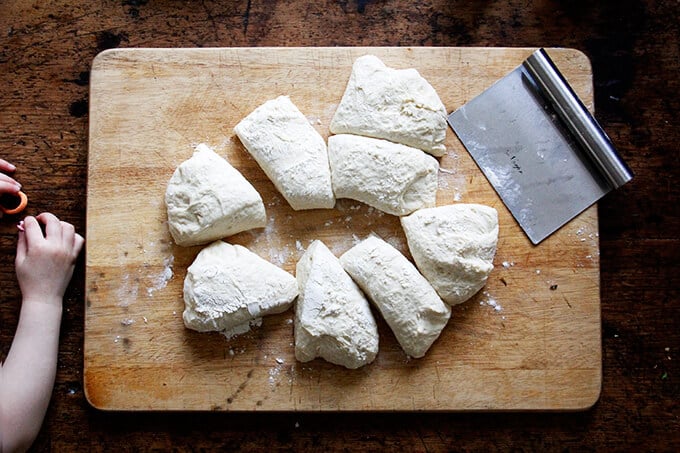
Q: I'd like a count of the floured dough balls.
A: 8